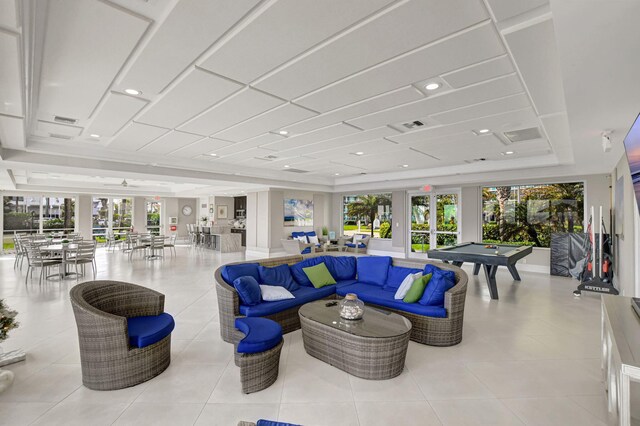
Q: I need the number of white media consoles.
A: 1